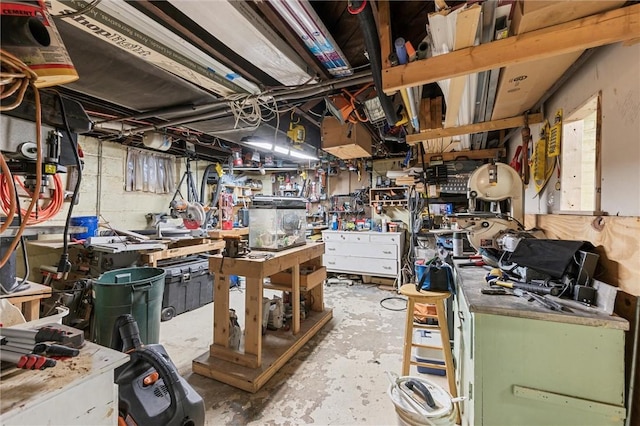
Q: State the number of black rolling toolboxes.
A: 1